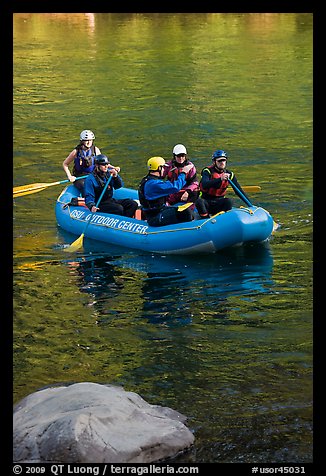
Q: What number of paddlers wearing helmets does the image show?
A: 5